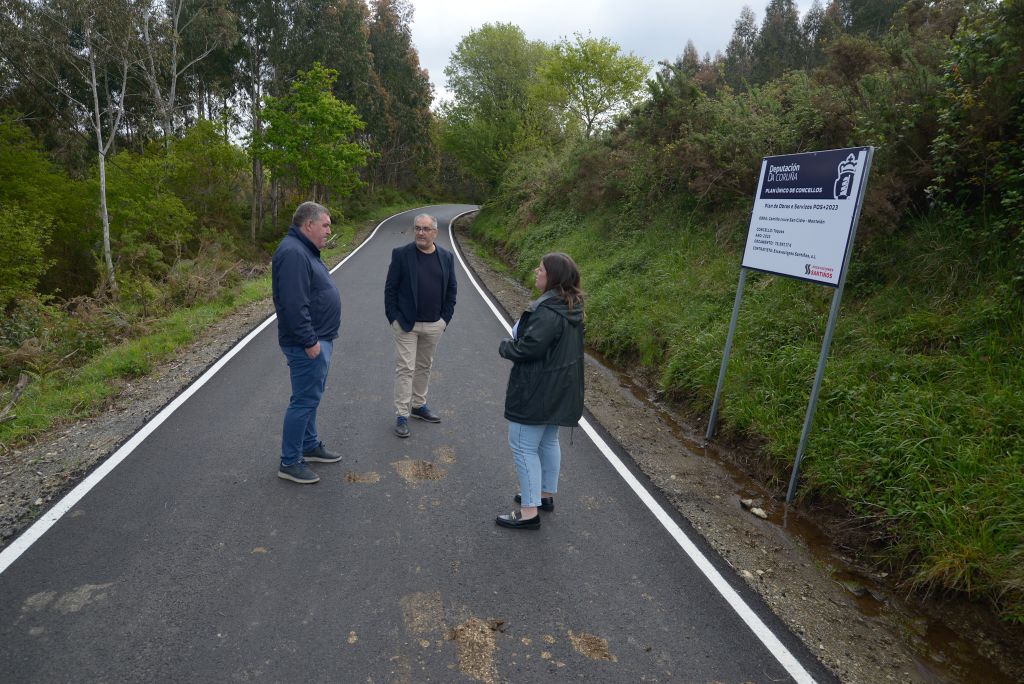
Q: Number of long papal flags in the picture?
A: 0